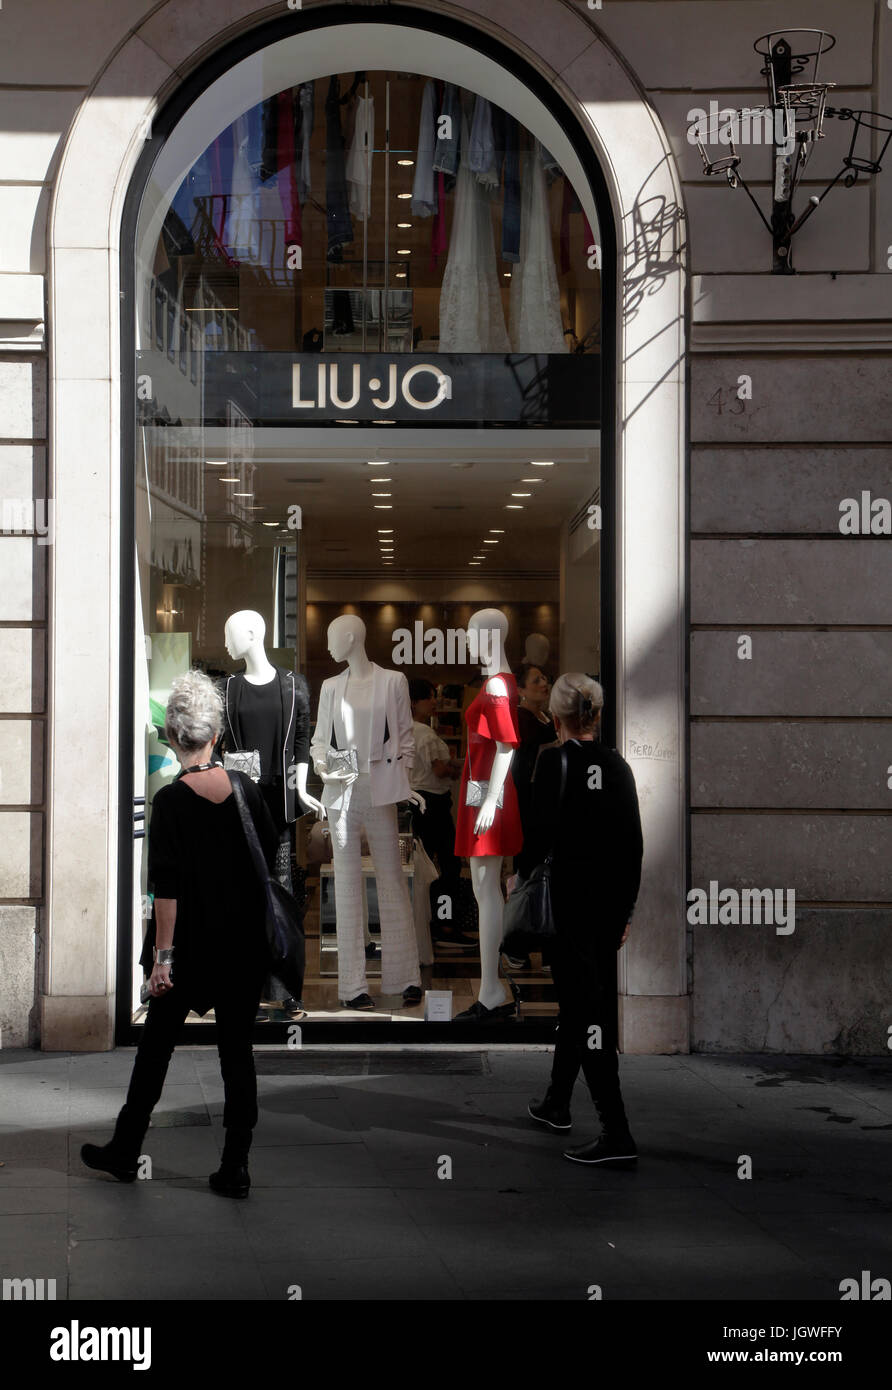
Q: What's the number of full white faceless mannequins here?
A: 3